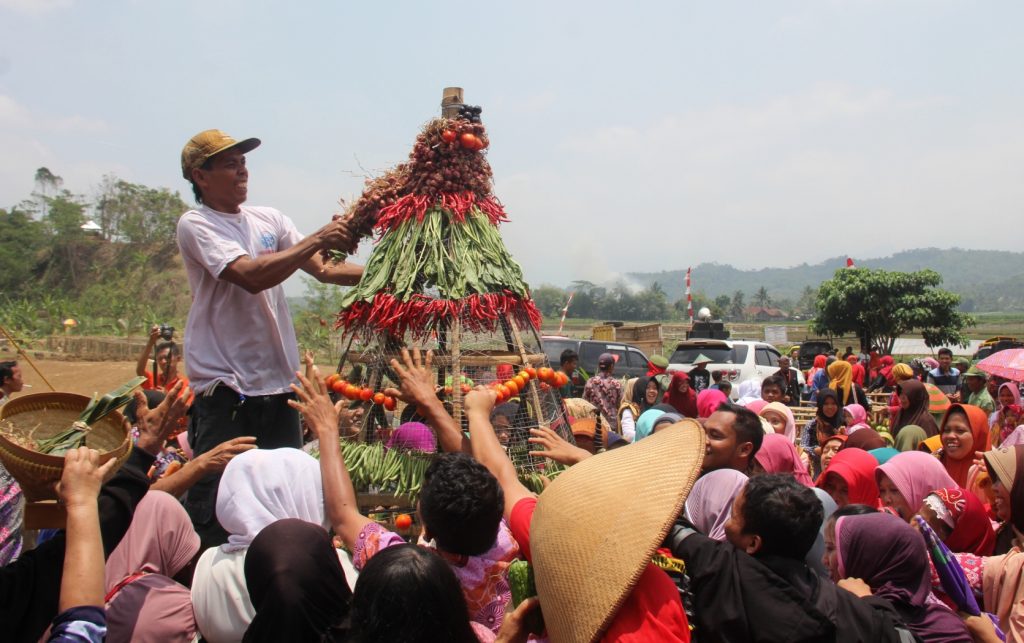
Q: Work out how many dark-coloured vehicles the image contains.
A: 3